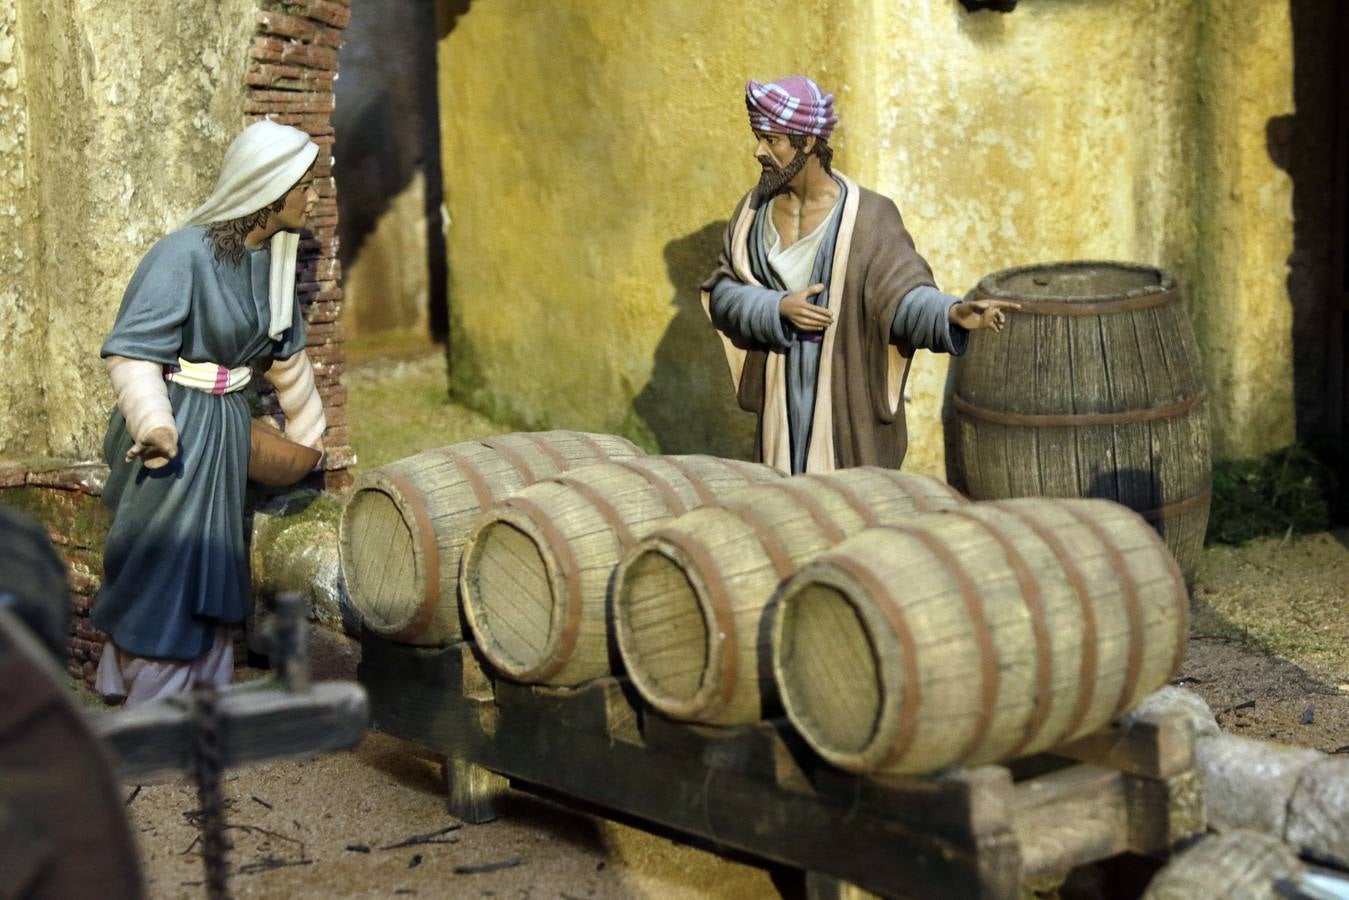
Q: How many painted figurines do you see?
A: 2